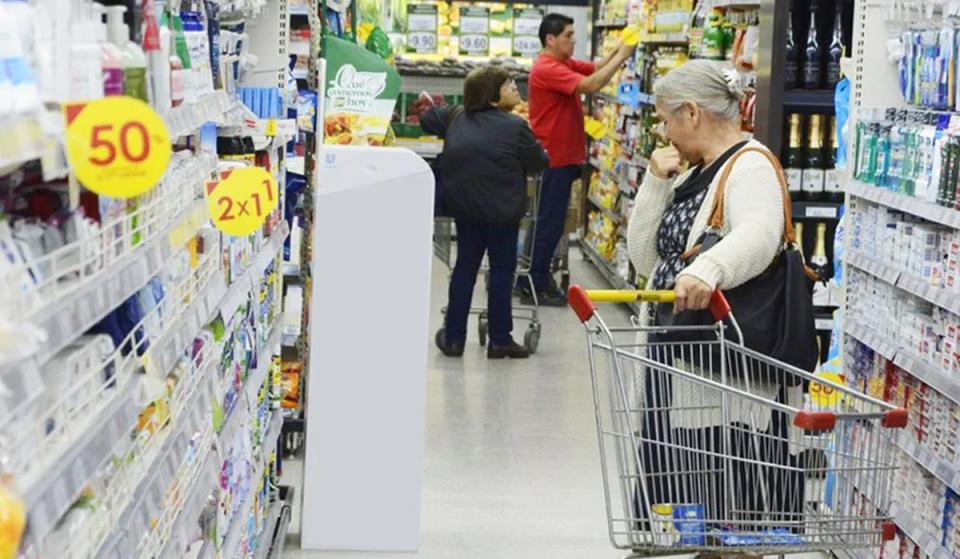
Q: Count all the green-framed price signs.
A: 3